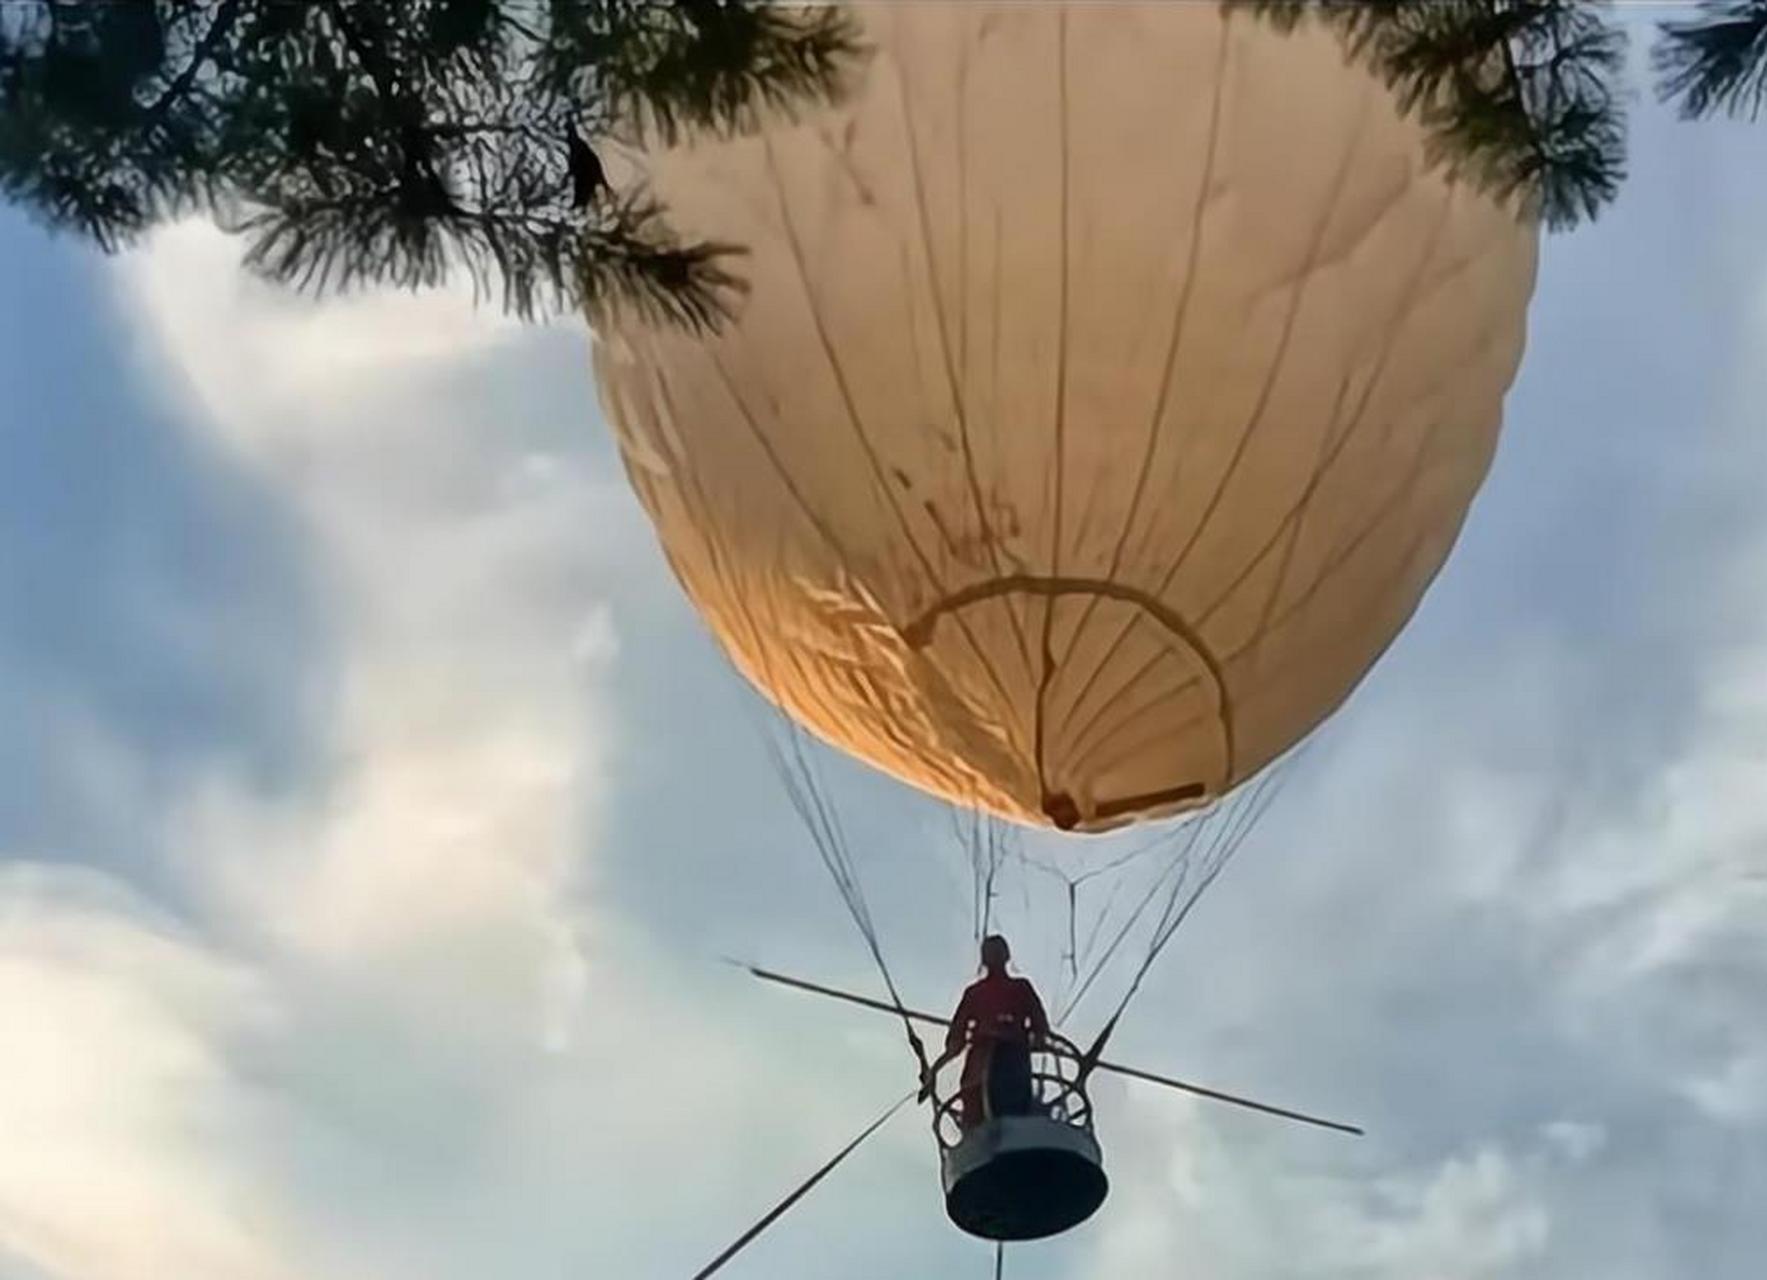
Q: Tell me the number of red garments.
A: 1